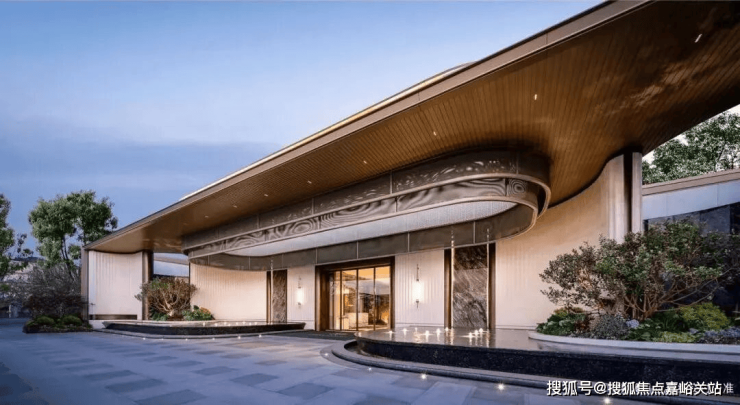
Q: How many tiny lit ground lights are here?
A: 11